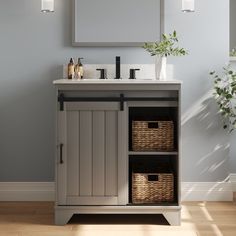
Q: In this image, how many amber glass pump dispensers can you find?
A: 2